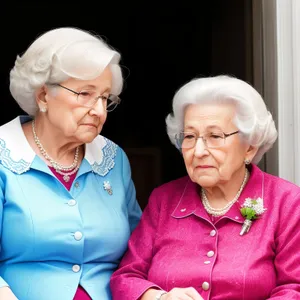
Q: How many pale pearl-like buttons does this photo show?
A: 6